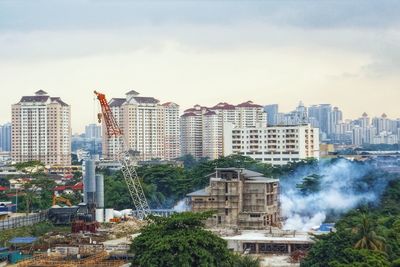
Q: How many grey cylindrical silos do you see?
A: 2